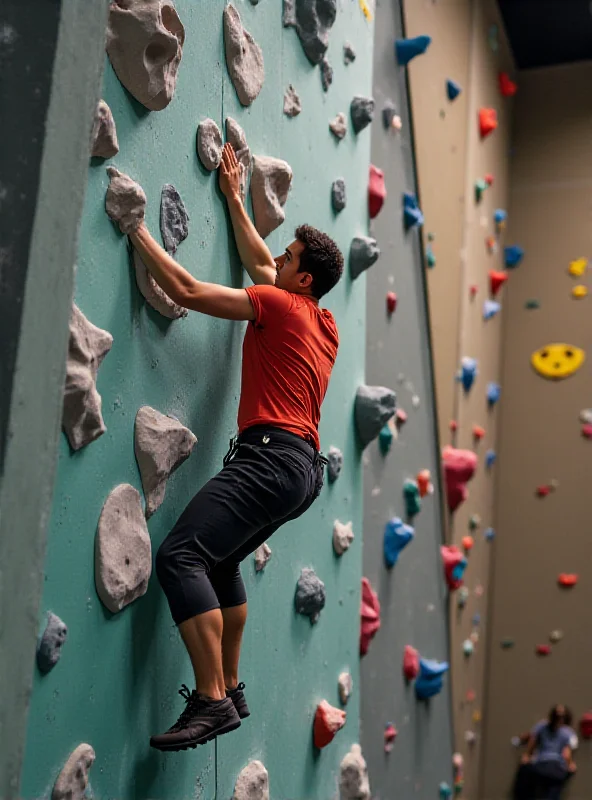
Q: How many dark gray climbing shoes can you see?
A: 2